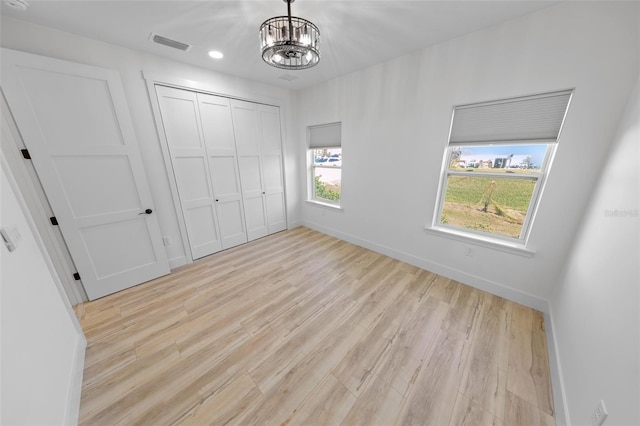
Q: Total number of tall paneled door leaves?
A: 5